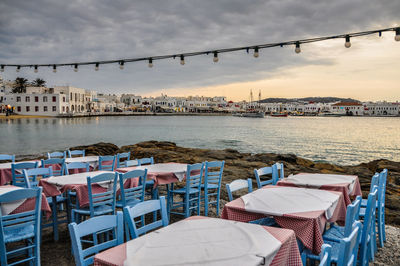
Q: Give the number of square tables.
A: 8